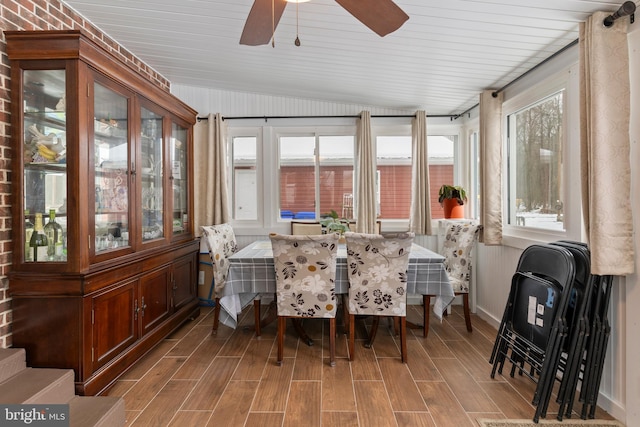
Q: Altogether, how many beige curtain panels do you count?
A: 5